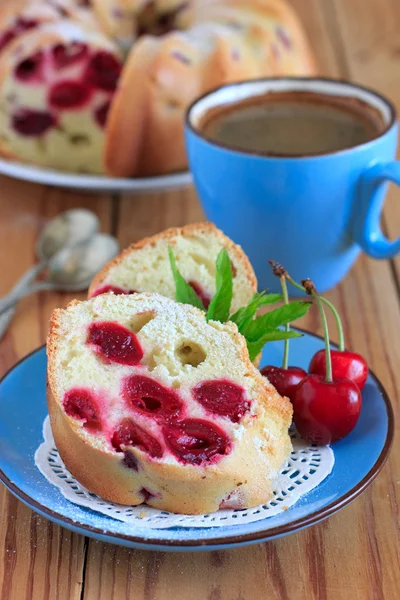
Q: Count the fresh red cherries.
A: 3